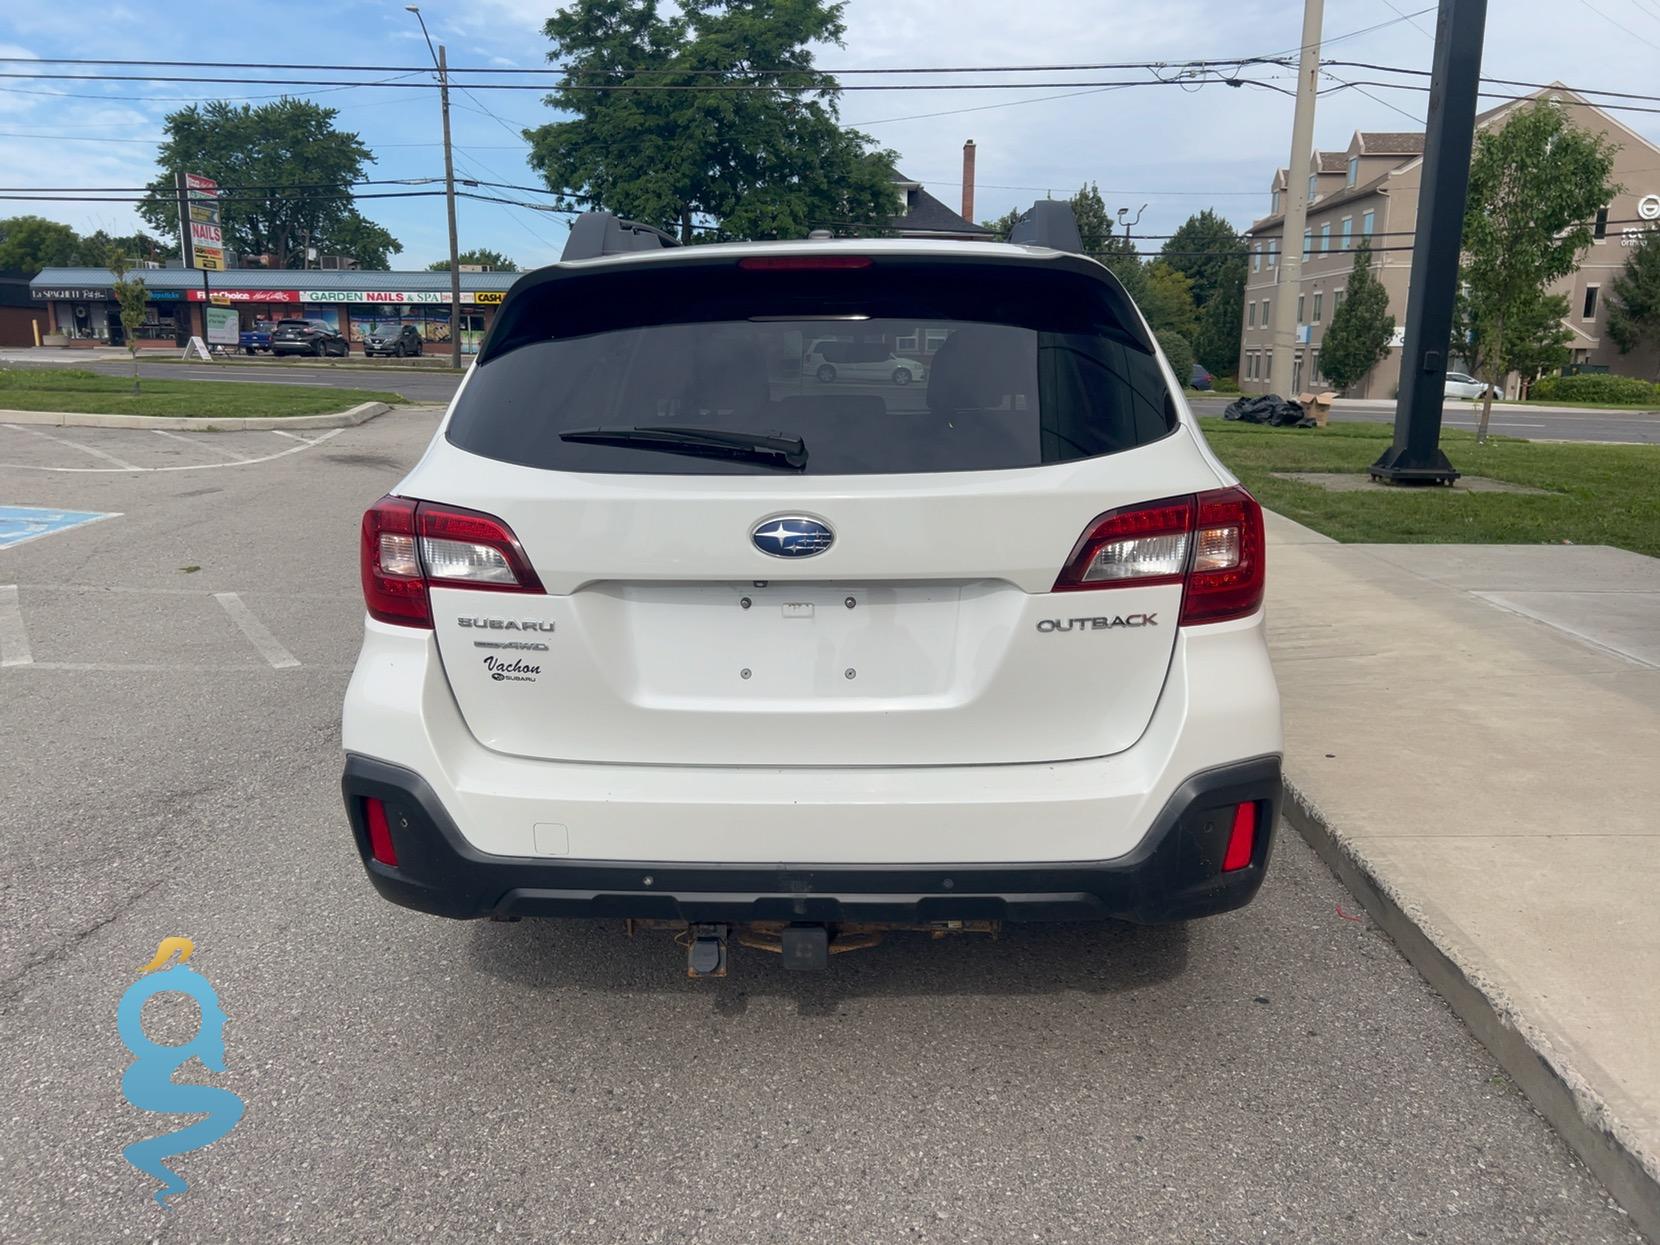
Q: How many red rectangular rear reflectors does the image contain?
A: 2